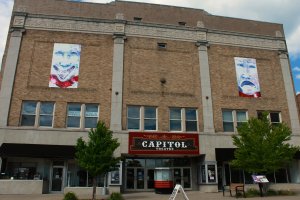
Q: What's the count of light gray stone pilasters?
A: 4